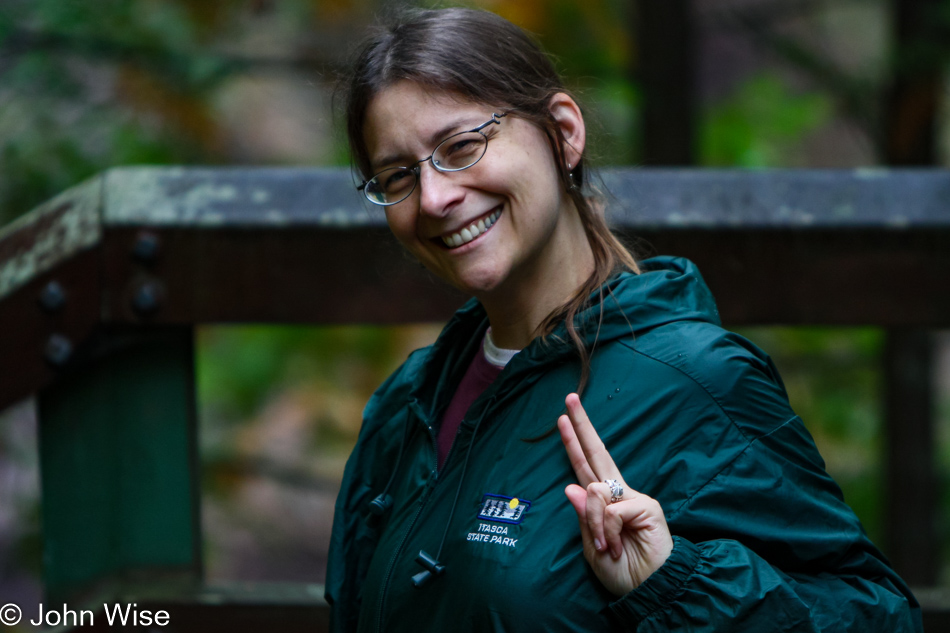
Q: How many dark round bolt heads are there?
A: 4